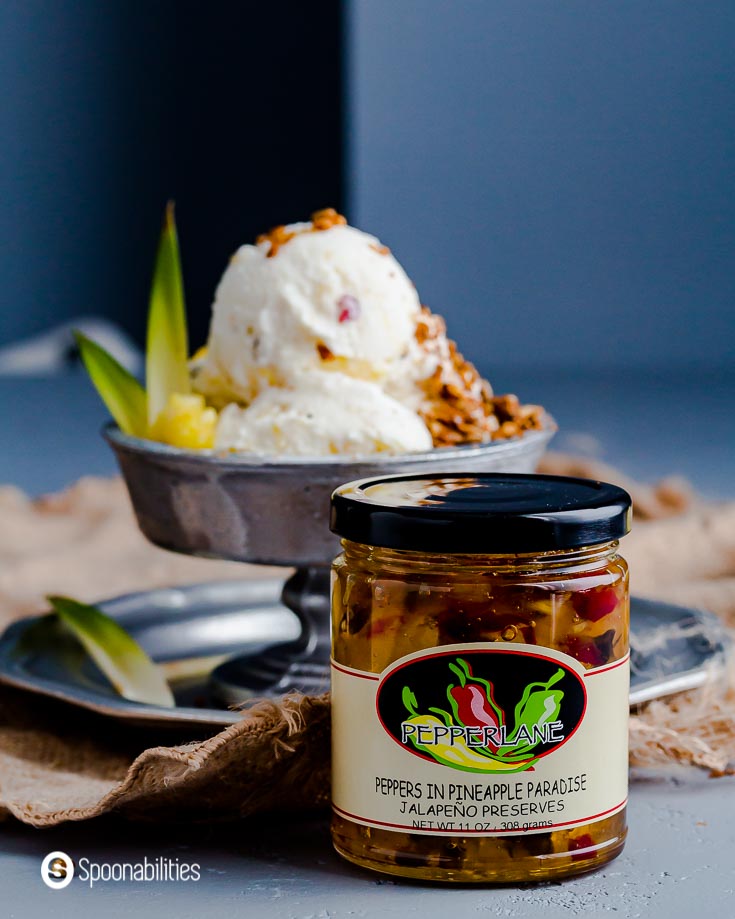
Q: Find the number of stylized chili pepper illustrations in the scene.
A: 3